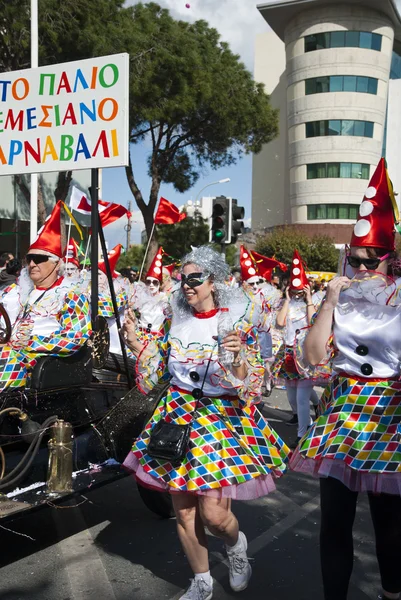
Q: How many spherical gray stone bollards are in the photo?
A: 0